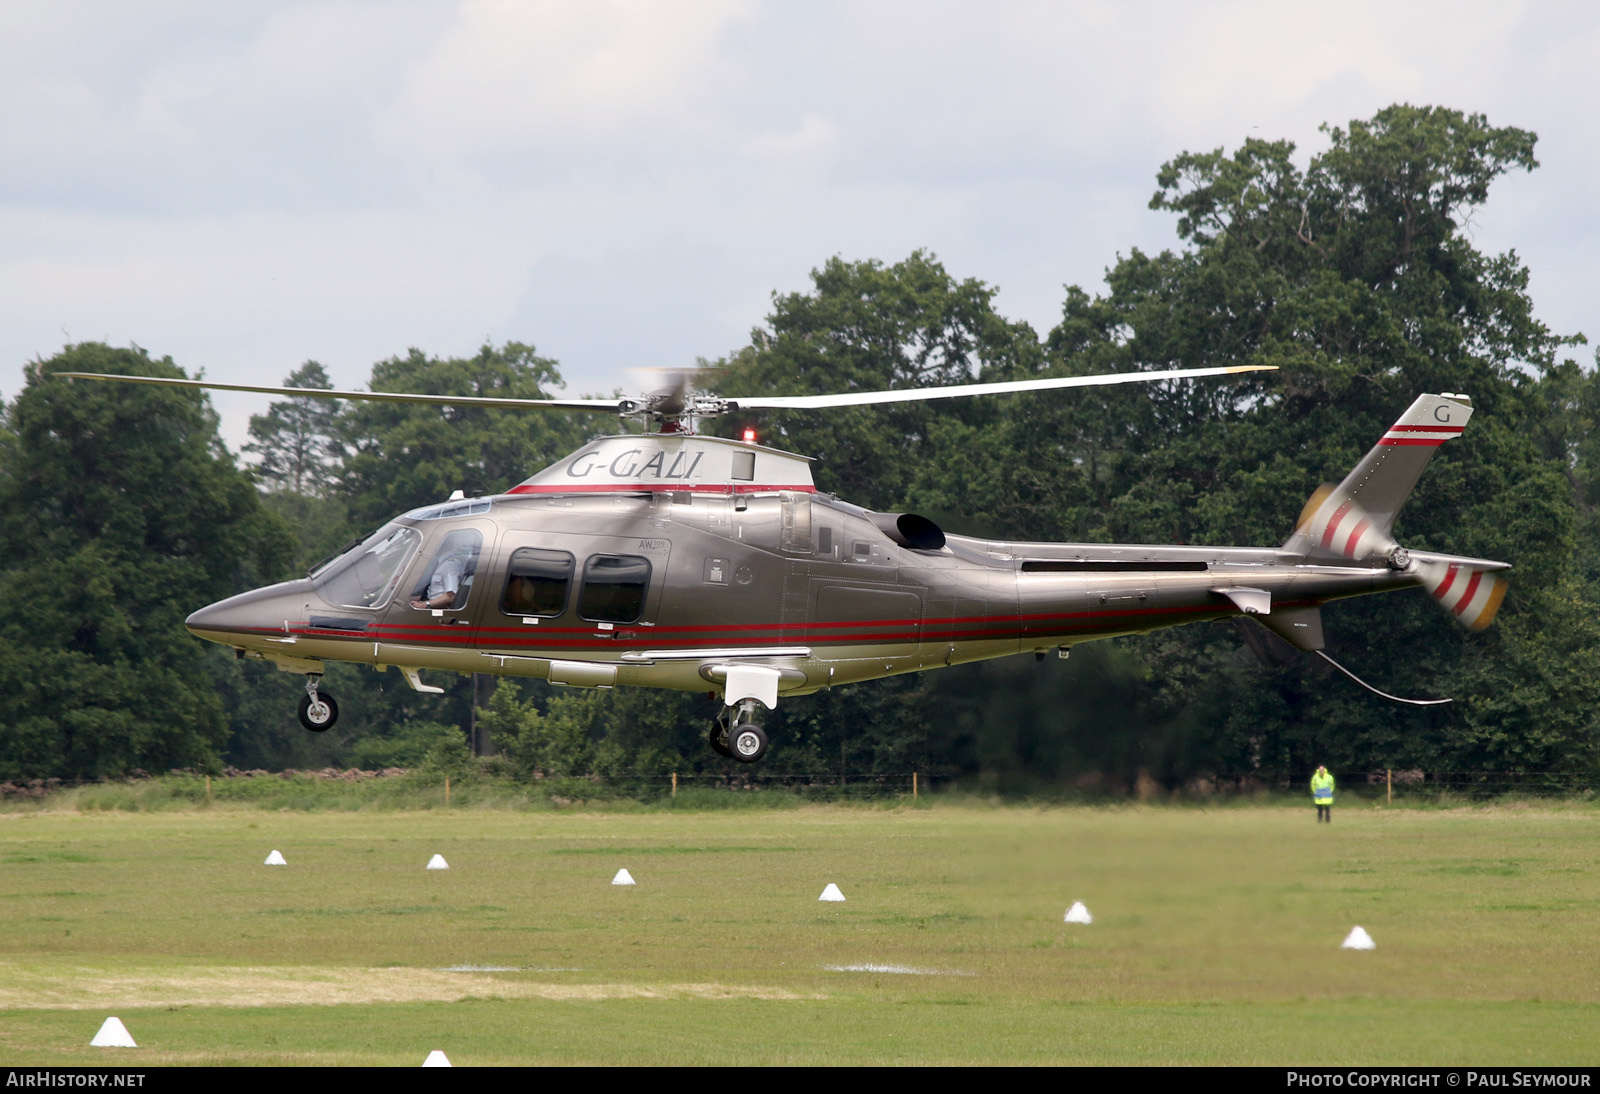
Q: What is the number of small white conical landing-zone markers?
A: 8